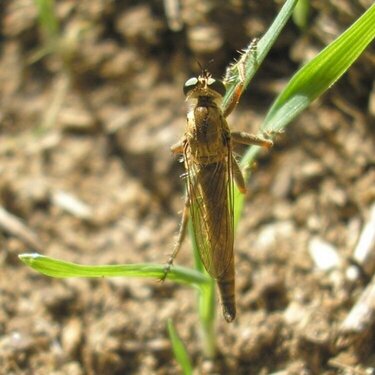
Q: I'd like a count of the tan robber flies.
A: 1